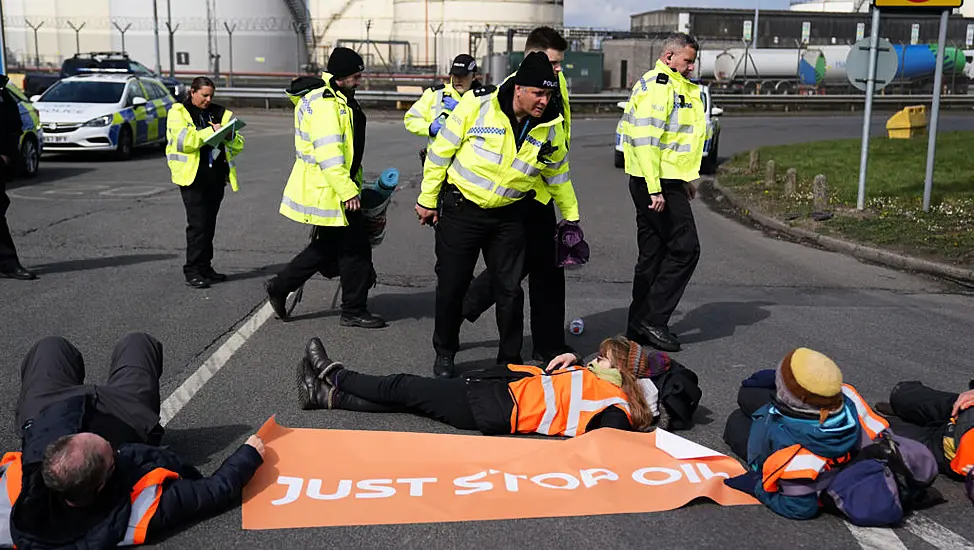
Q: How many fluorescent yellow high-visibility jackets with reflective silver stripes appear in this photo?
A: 6